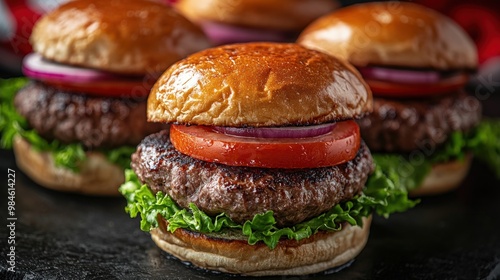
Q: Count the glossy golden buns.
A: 4